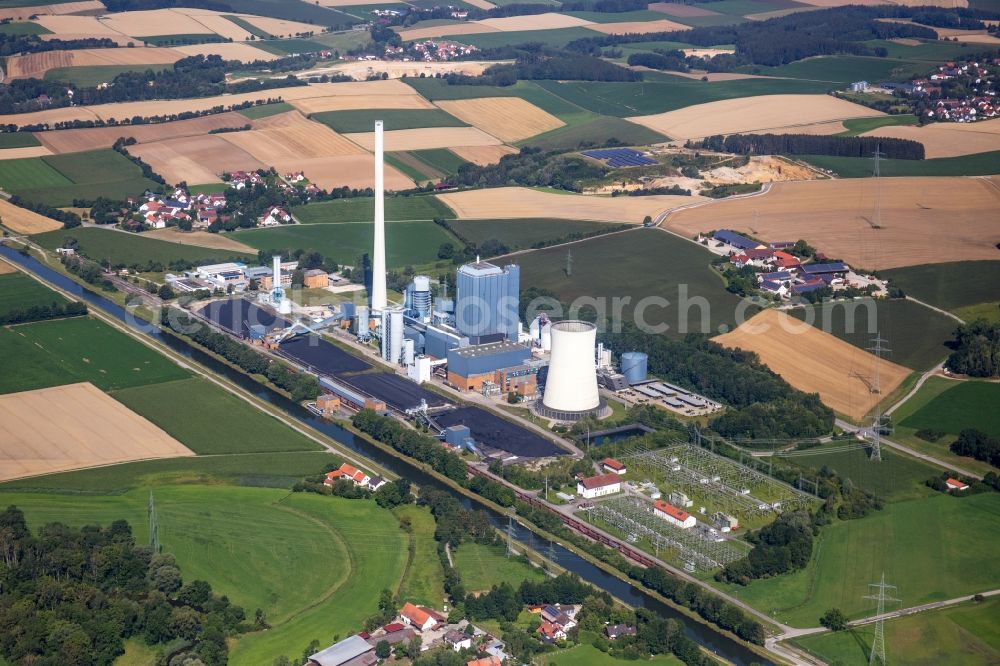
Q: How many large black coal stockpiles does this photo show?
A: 4